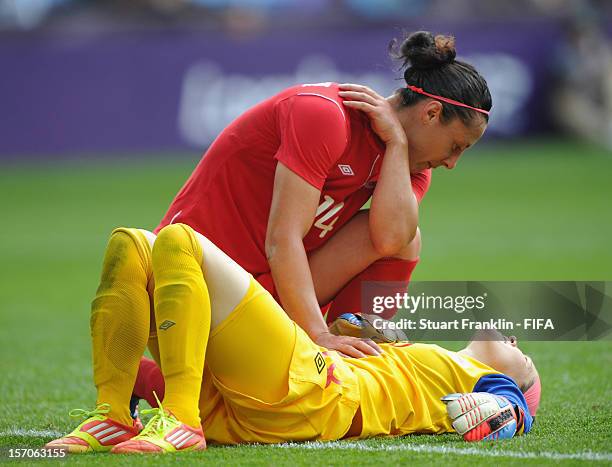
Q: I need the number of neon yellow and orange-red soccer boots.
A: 2